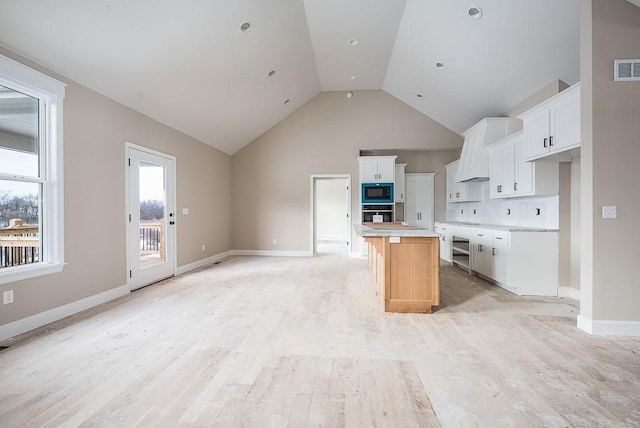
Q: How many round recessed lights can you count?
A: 8